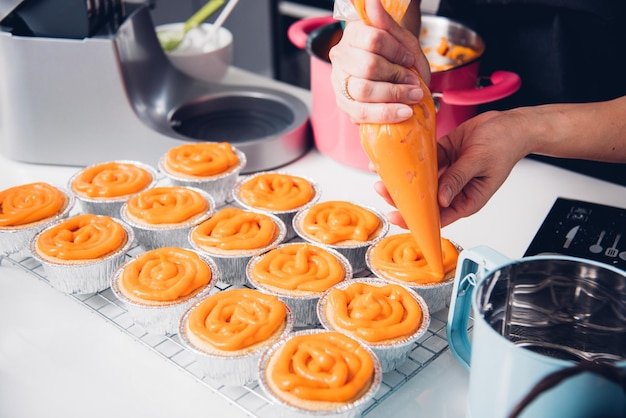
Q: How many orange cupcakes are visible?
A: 14